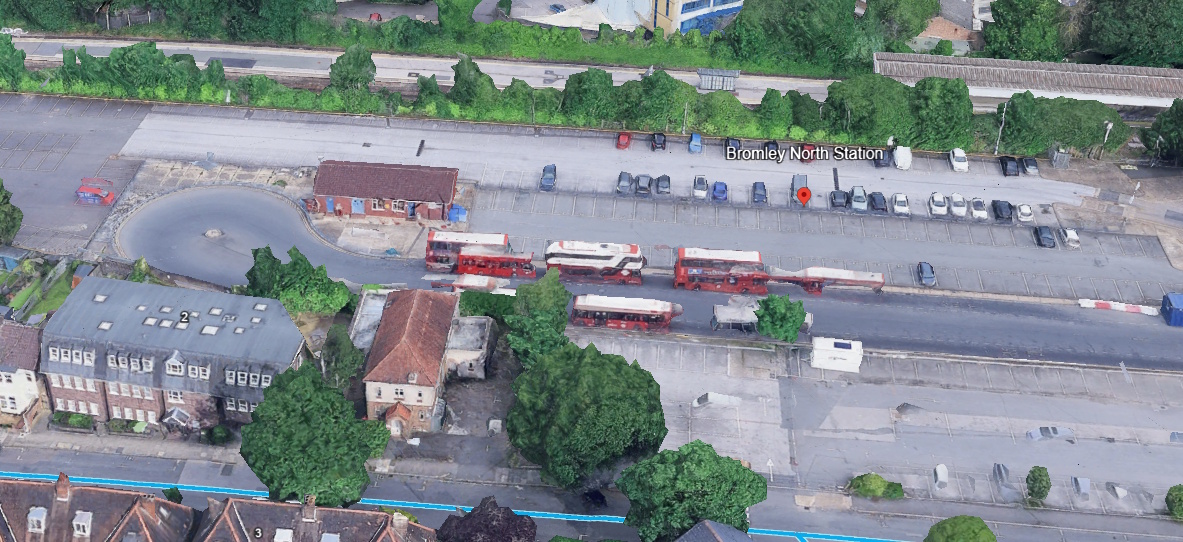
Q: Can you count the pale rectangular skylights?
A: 13